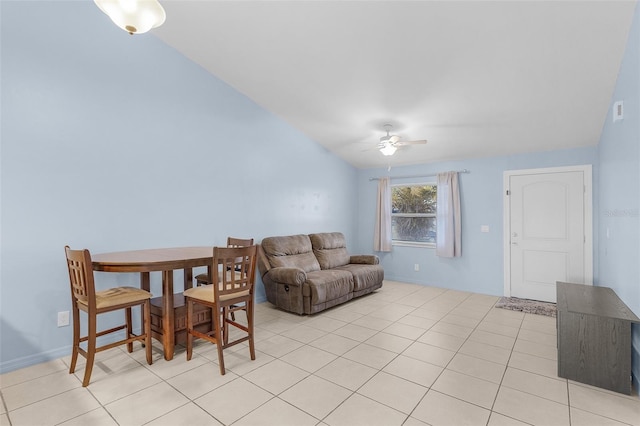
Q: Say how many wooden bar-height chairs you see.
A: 3